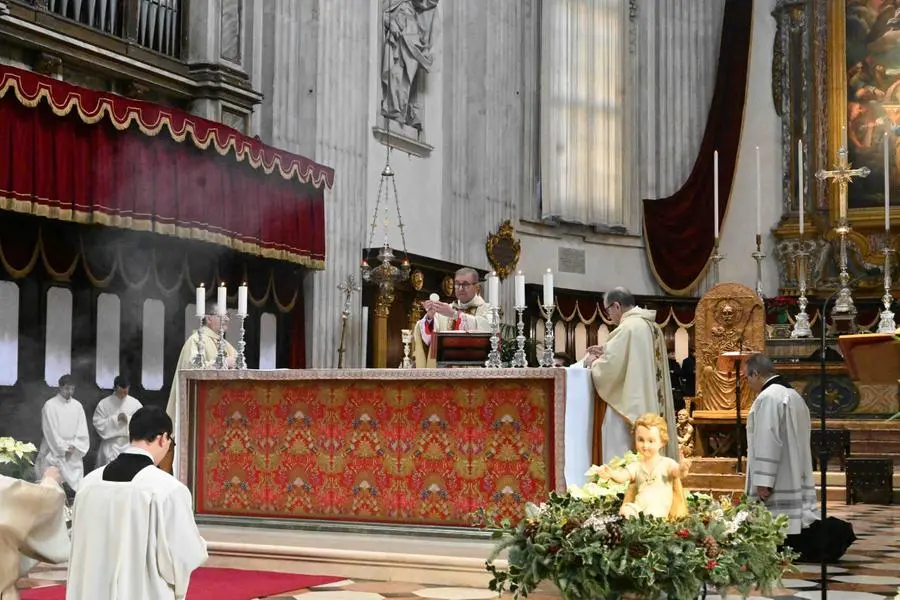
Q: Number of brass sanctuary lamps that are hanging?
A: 1